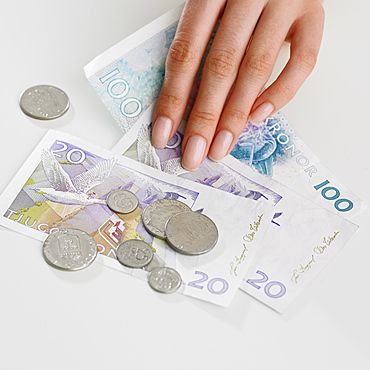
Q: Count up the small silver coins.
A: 3